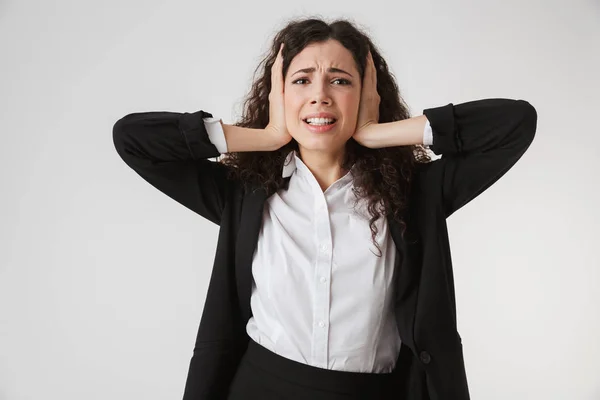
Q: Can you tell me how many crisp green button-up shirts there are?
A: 0